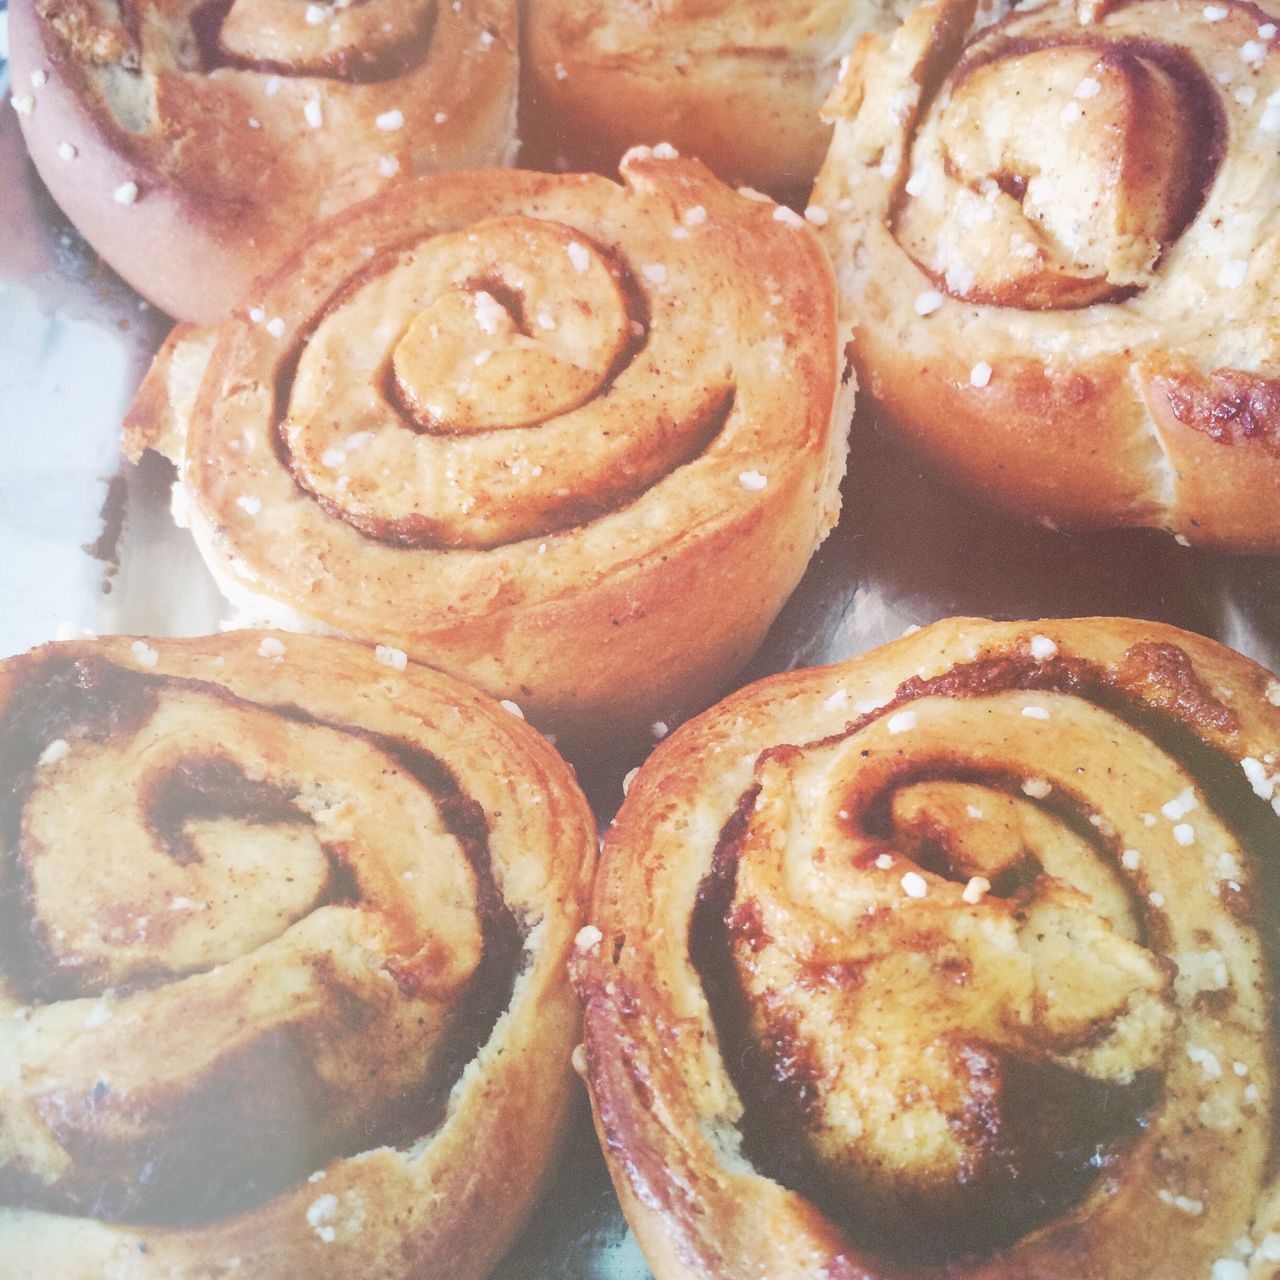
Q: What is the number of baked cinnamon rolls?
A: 6